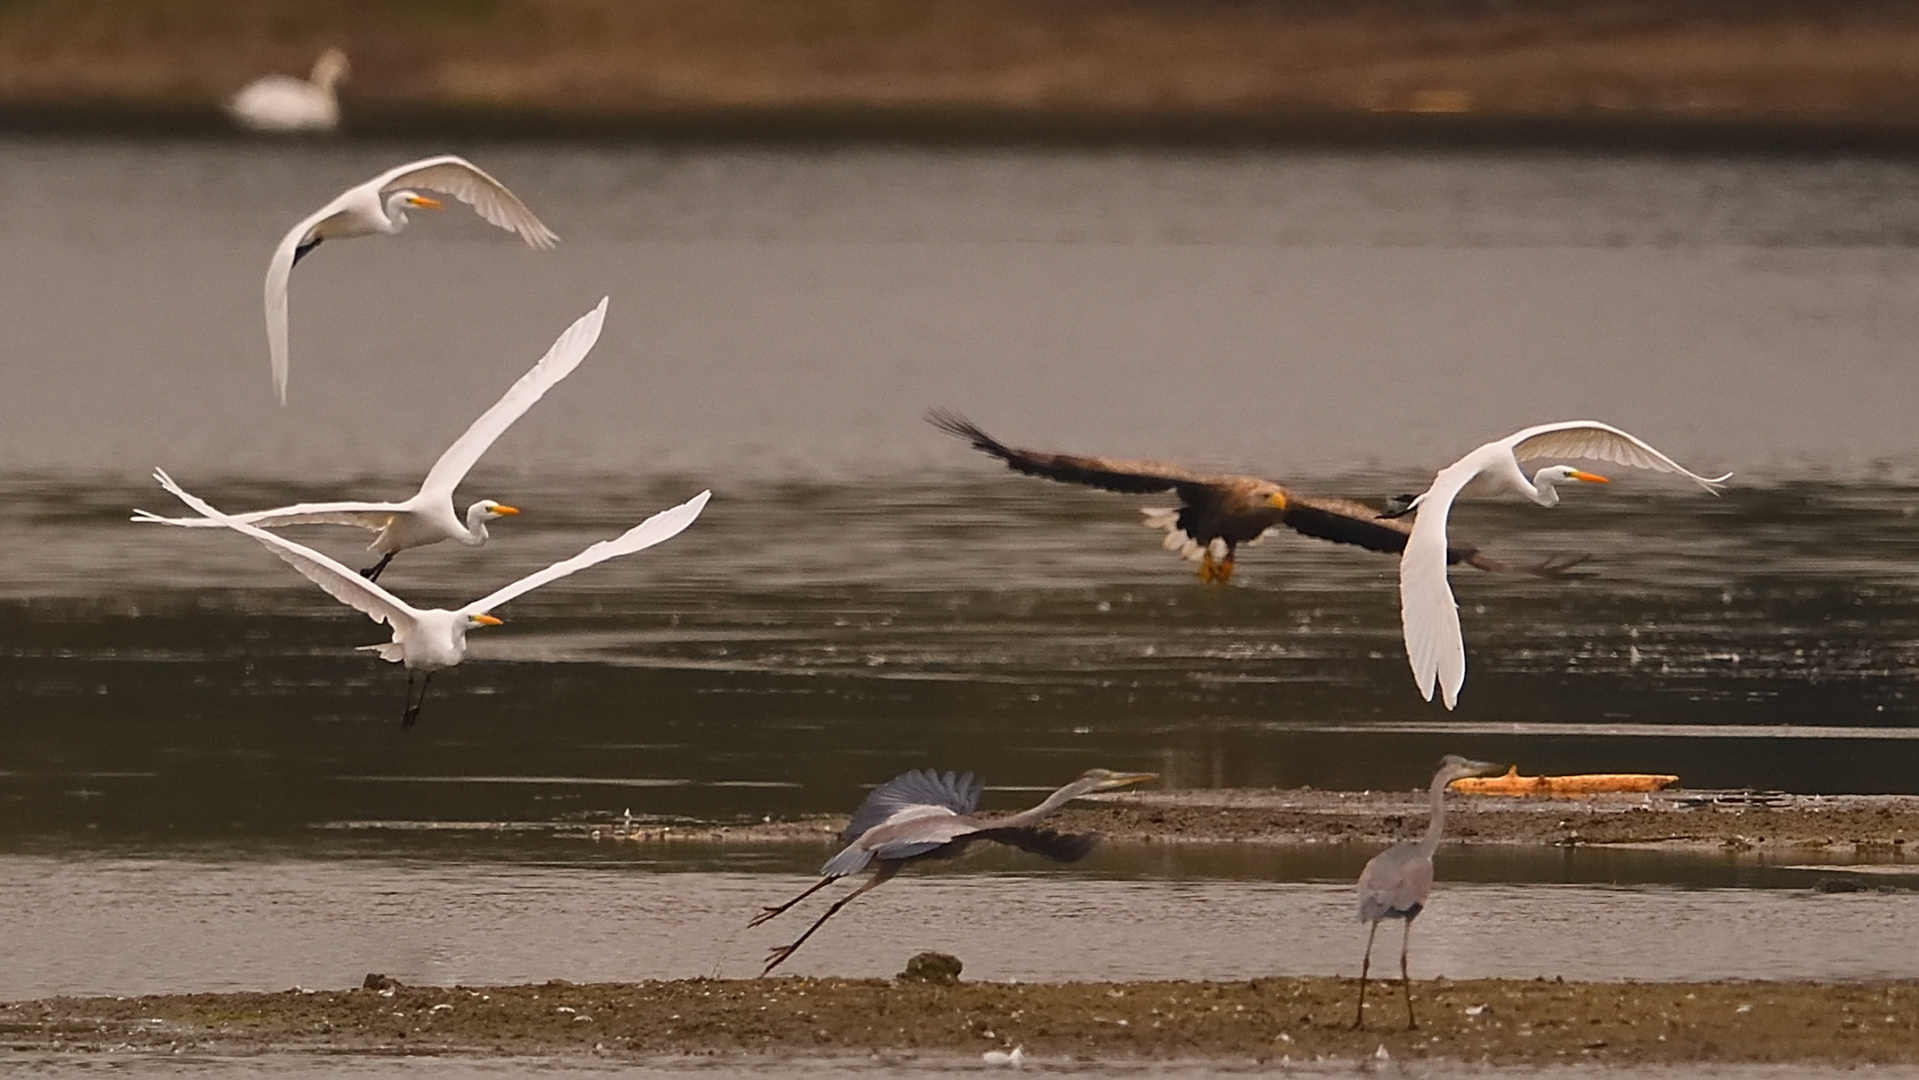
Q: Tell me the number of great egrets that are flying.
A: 4